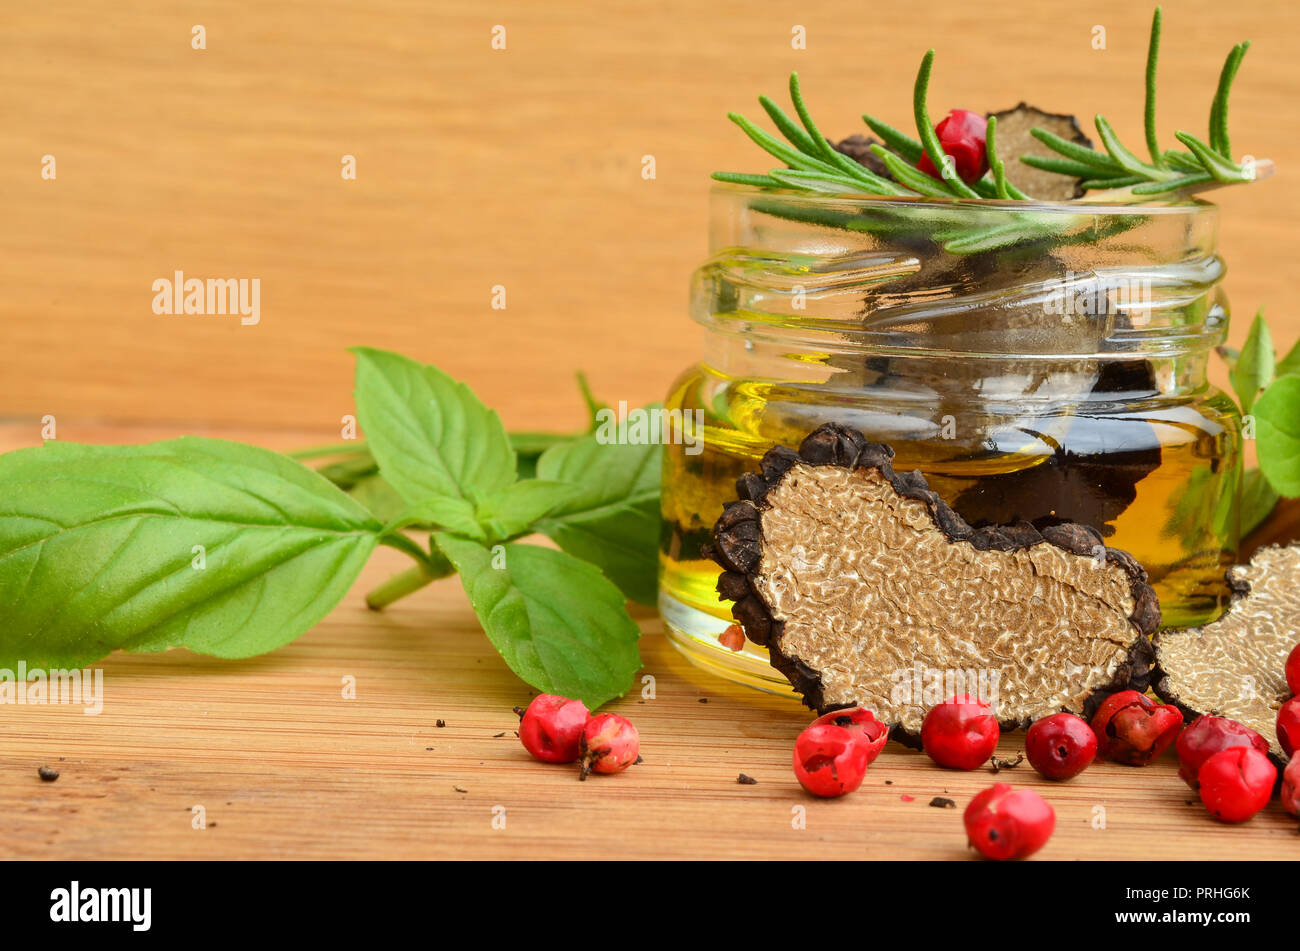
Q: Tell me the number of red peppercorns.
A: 14